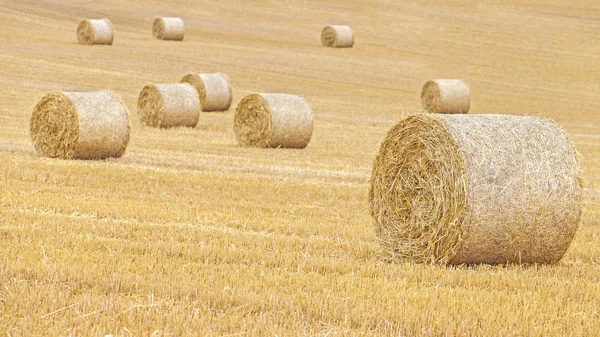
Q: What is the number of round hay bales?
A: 9